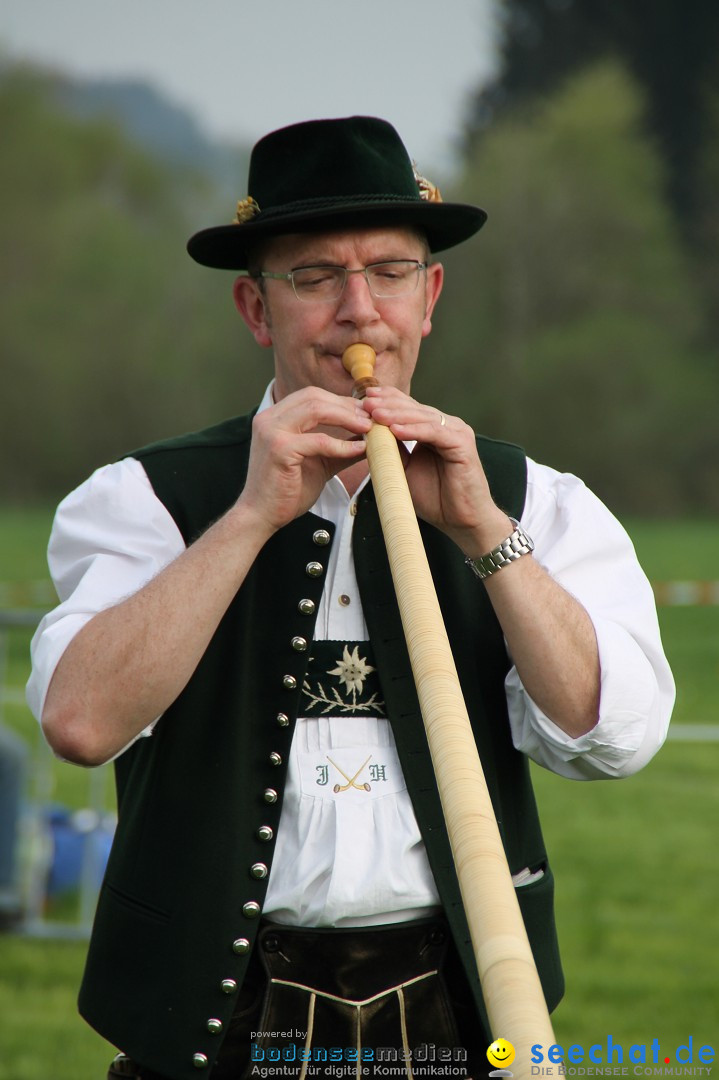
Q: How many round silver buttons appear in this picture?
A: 15